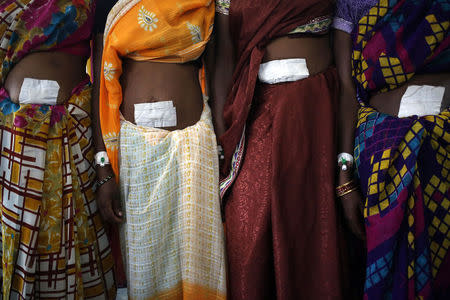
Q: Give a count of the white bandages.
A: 4